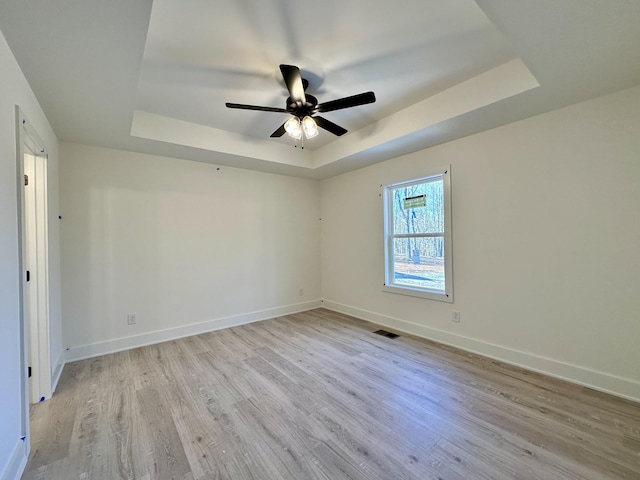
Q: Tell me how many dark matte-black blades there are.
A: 5